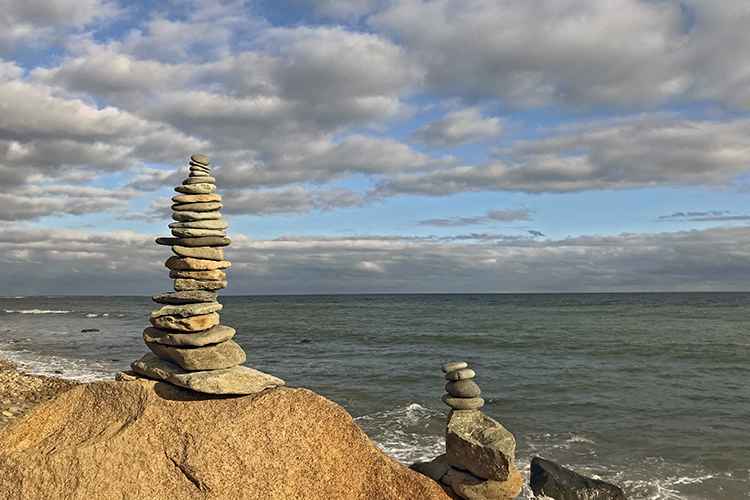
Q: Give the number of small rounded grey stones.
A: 4